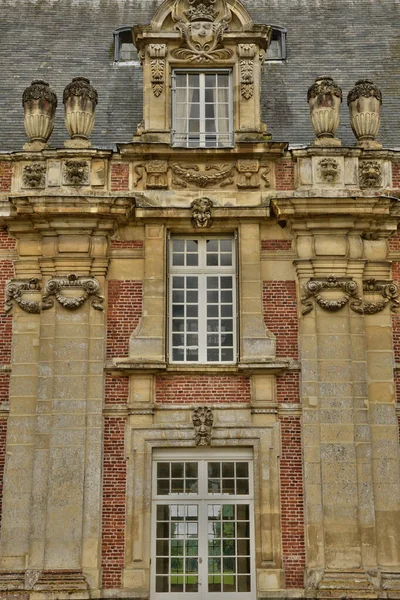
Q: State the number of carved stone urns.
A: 4